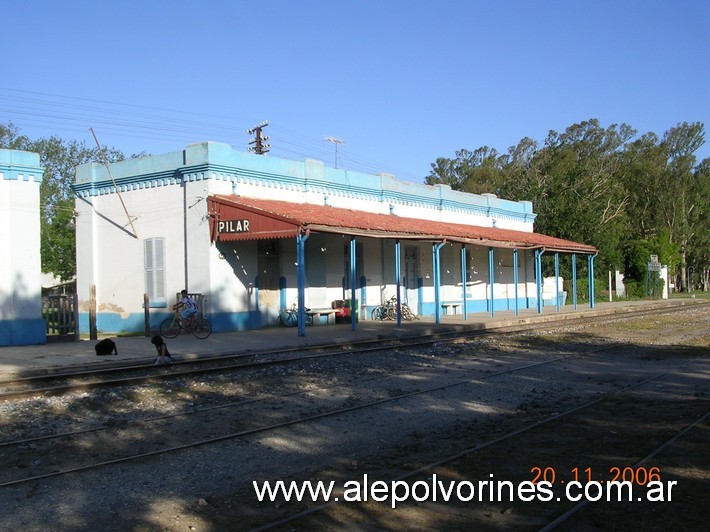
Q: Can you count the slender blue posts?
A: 11